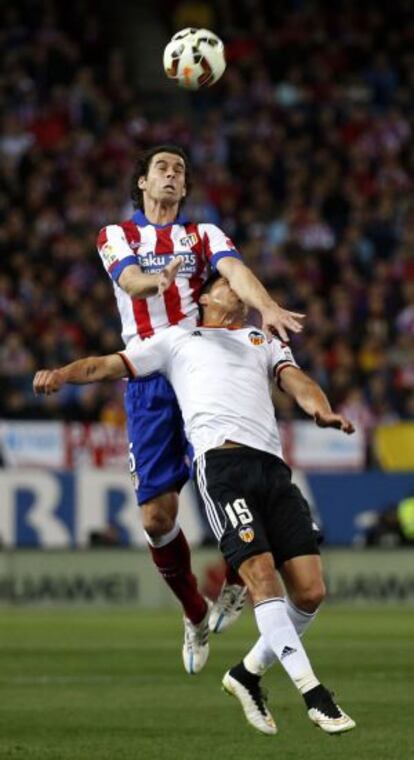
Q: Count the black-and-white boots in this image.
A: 2